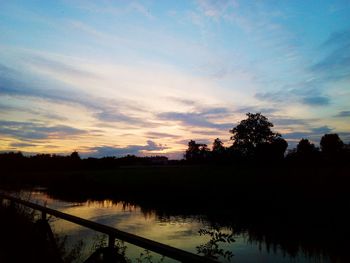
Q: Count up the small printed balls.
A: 0